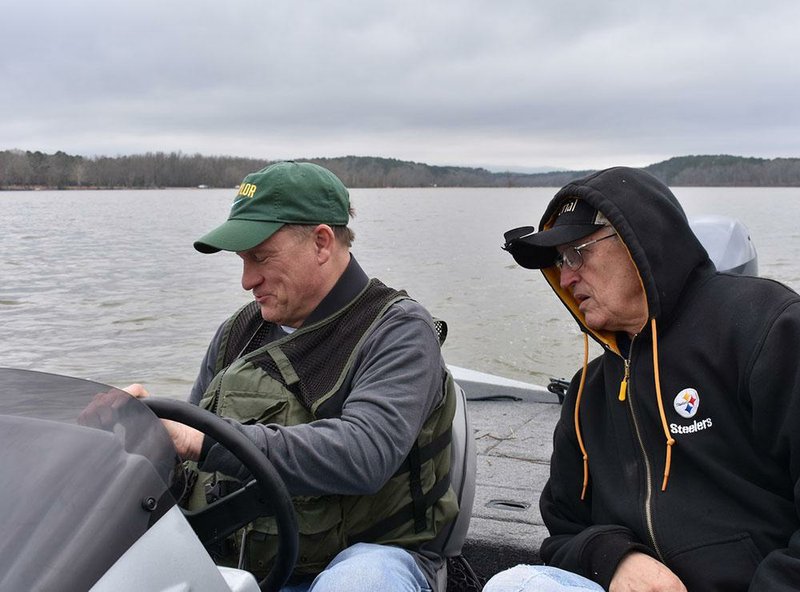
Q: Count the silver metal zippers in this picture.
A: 1